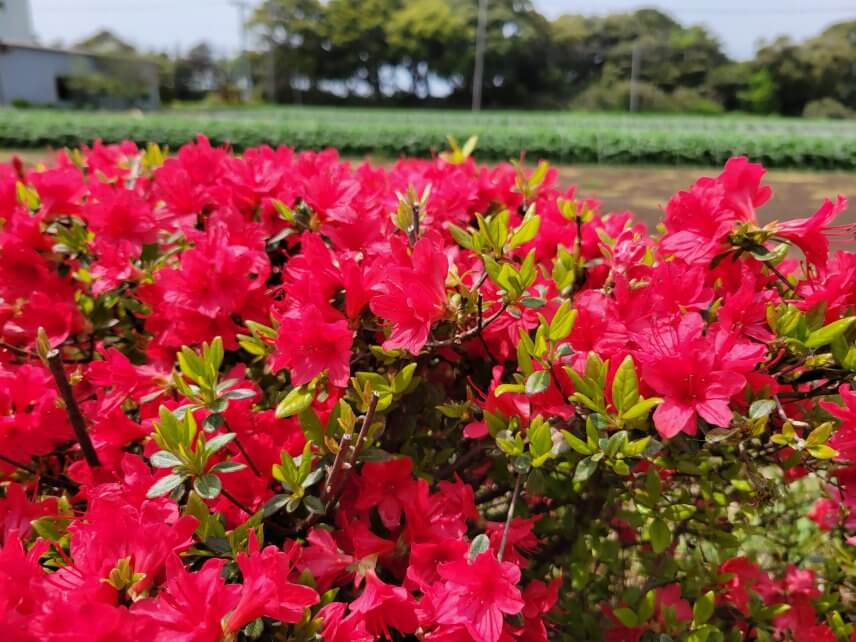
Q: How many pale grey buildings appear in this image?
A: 1